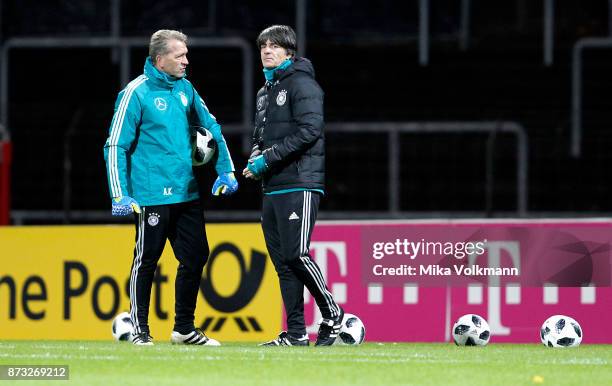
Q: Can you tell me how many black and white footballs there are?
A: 5